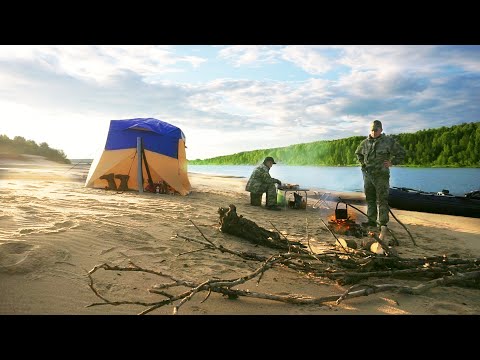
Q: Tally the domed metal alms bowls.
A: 0